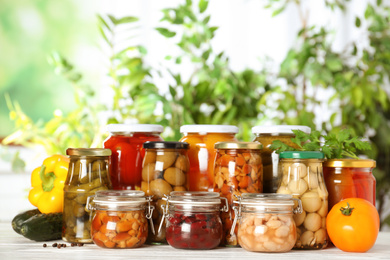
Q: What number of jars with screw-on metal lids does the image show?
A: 8